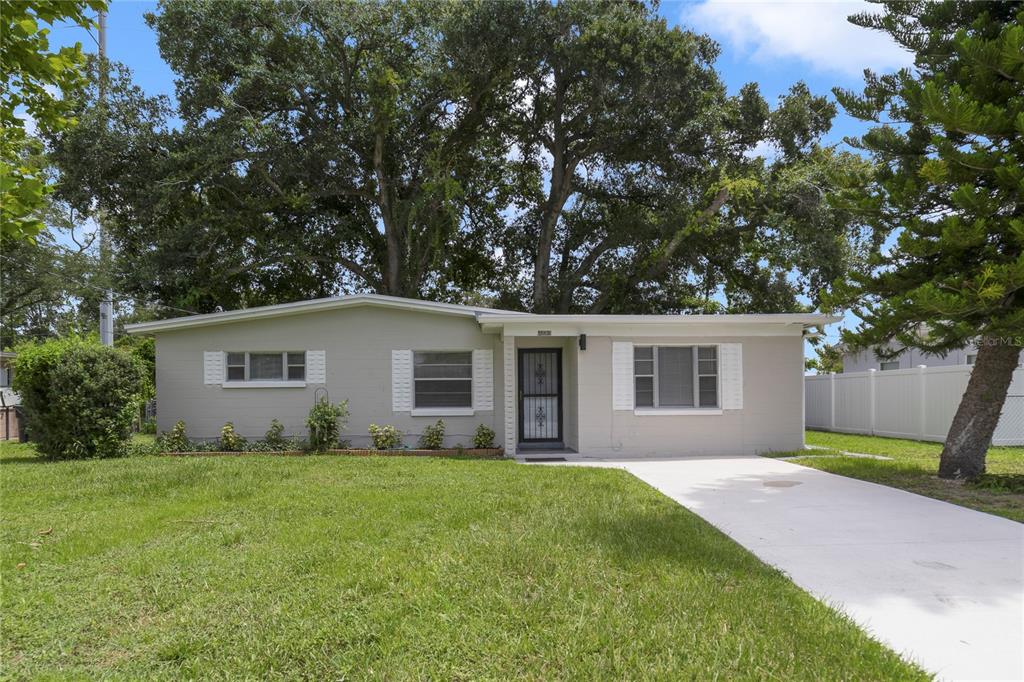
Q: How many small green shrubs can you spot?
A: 7